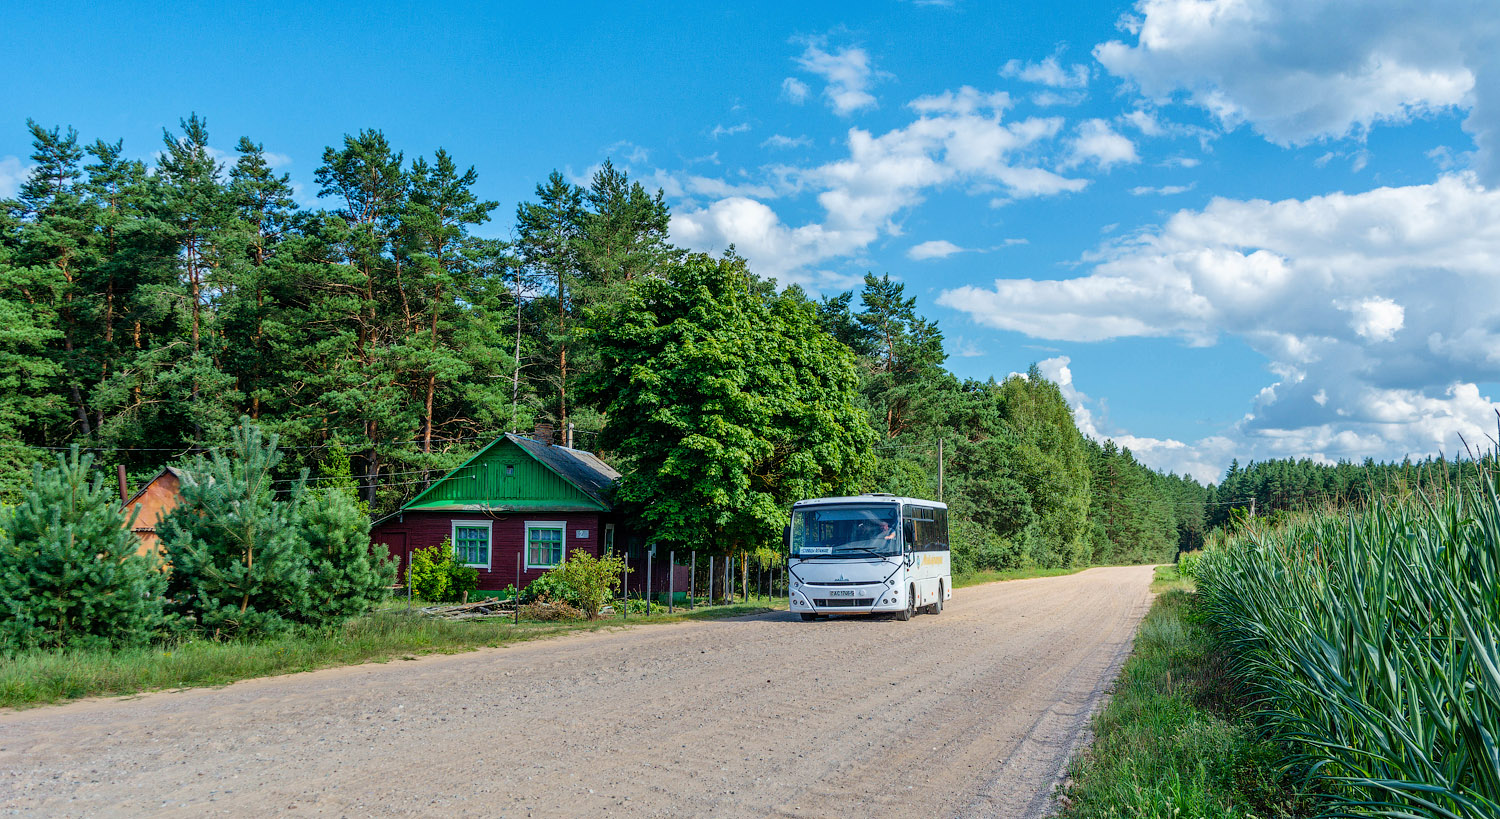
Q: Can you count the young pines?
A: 3